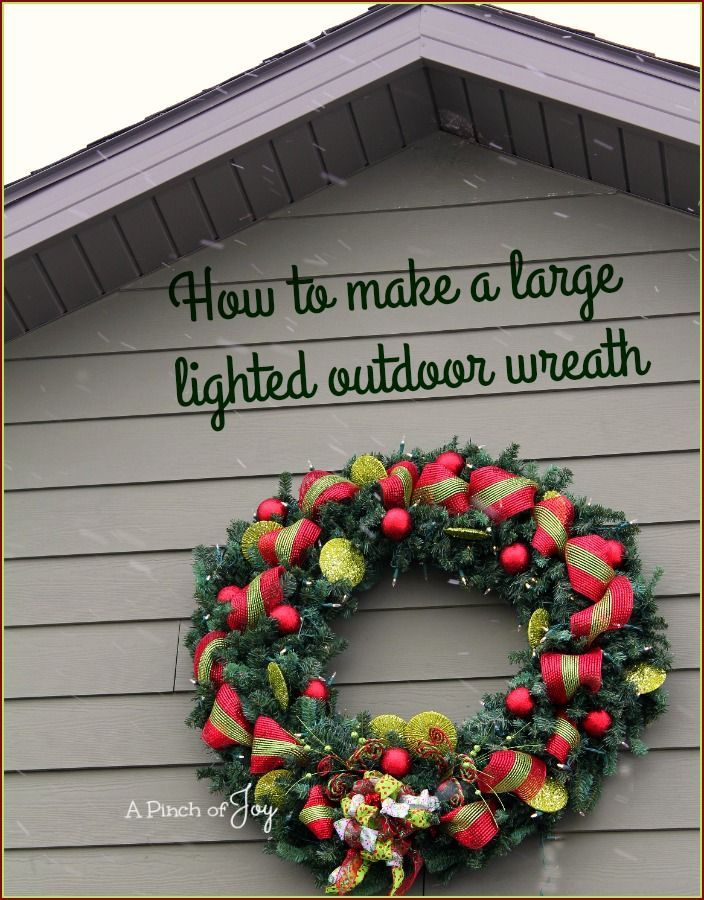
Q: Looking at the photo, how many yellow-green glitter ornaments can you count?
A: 12